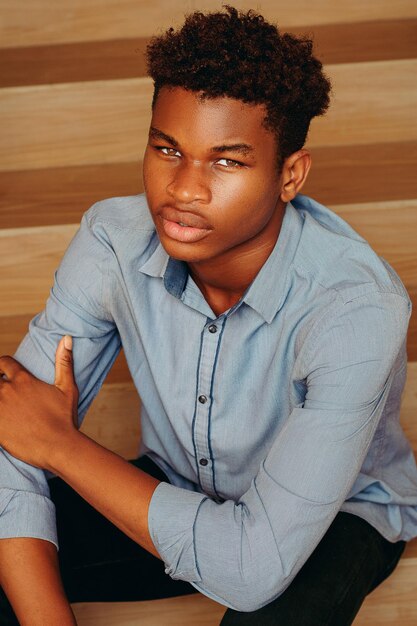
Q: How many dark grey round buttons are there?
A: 3